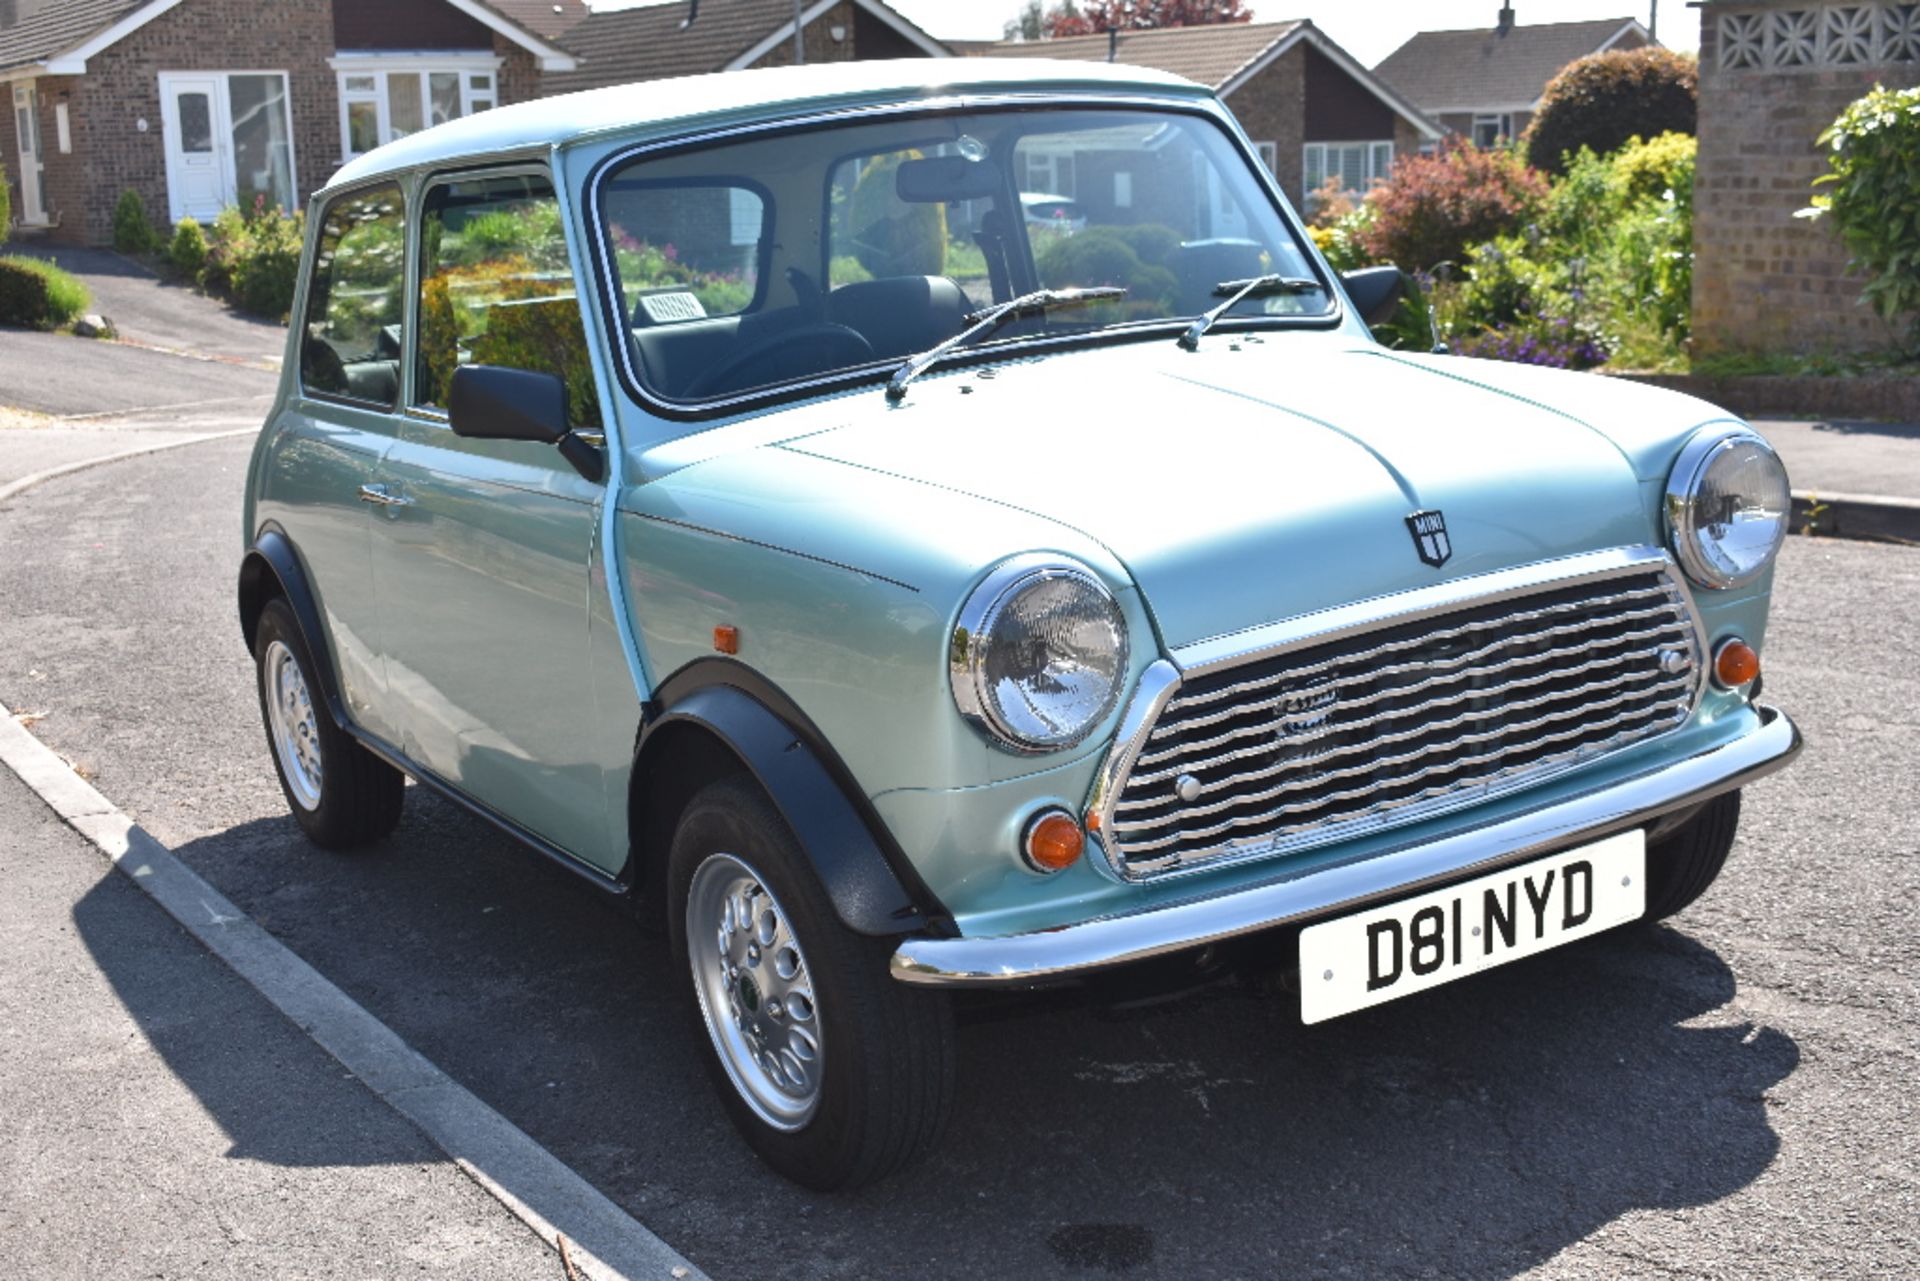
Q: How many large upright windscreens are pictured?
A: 1